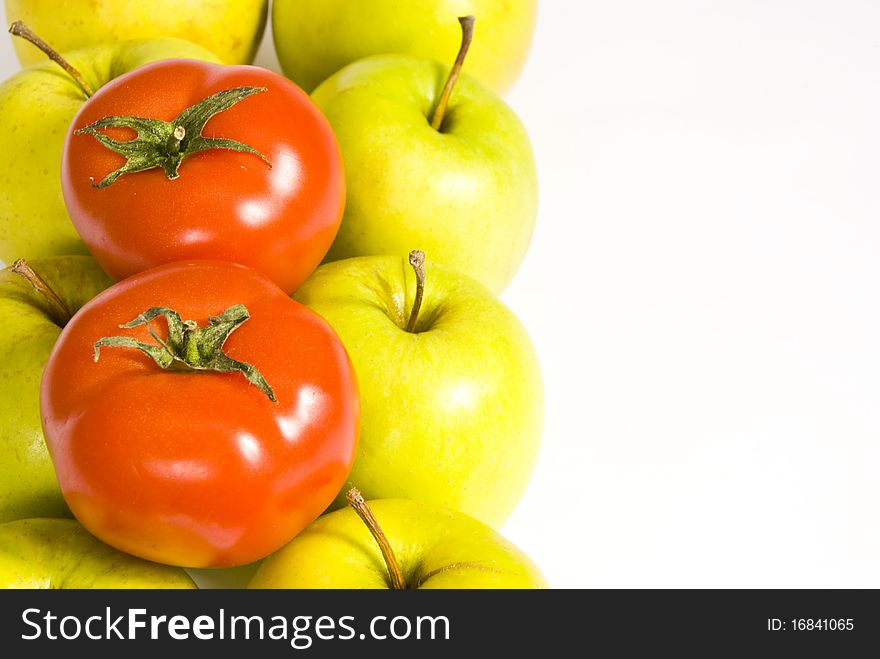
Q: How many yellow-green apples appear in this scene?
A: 8